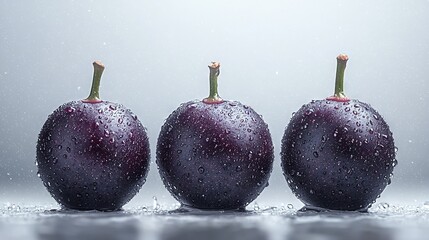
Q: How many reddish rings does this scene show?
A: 3